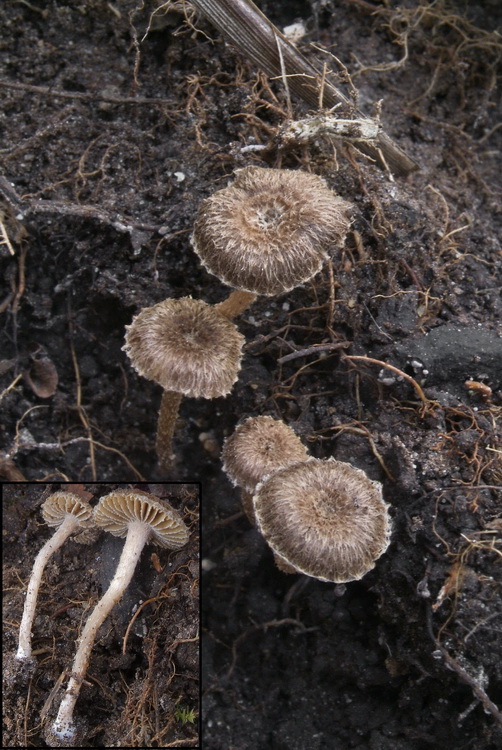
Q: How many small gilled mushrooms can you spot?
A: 6